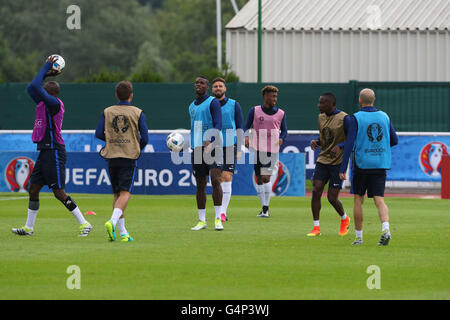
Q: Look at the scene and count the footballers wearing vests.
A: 7